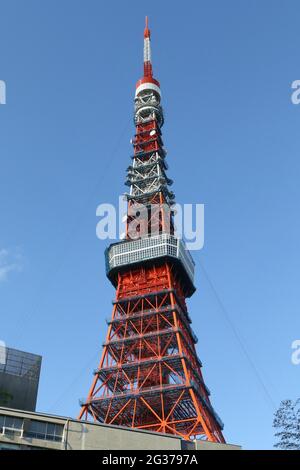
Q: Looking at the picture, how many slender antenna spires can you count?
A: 1